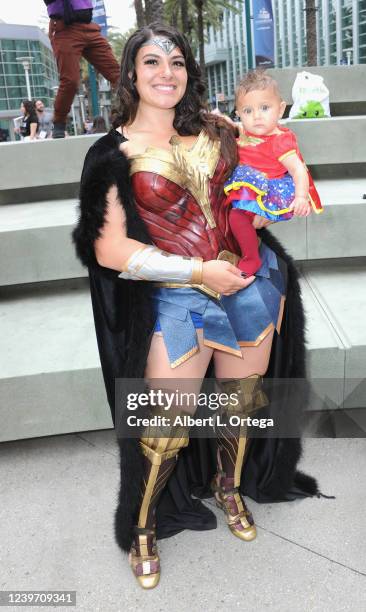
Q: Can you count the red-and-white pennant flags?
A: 0